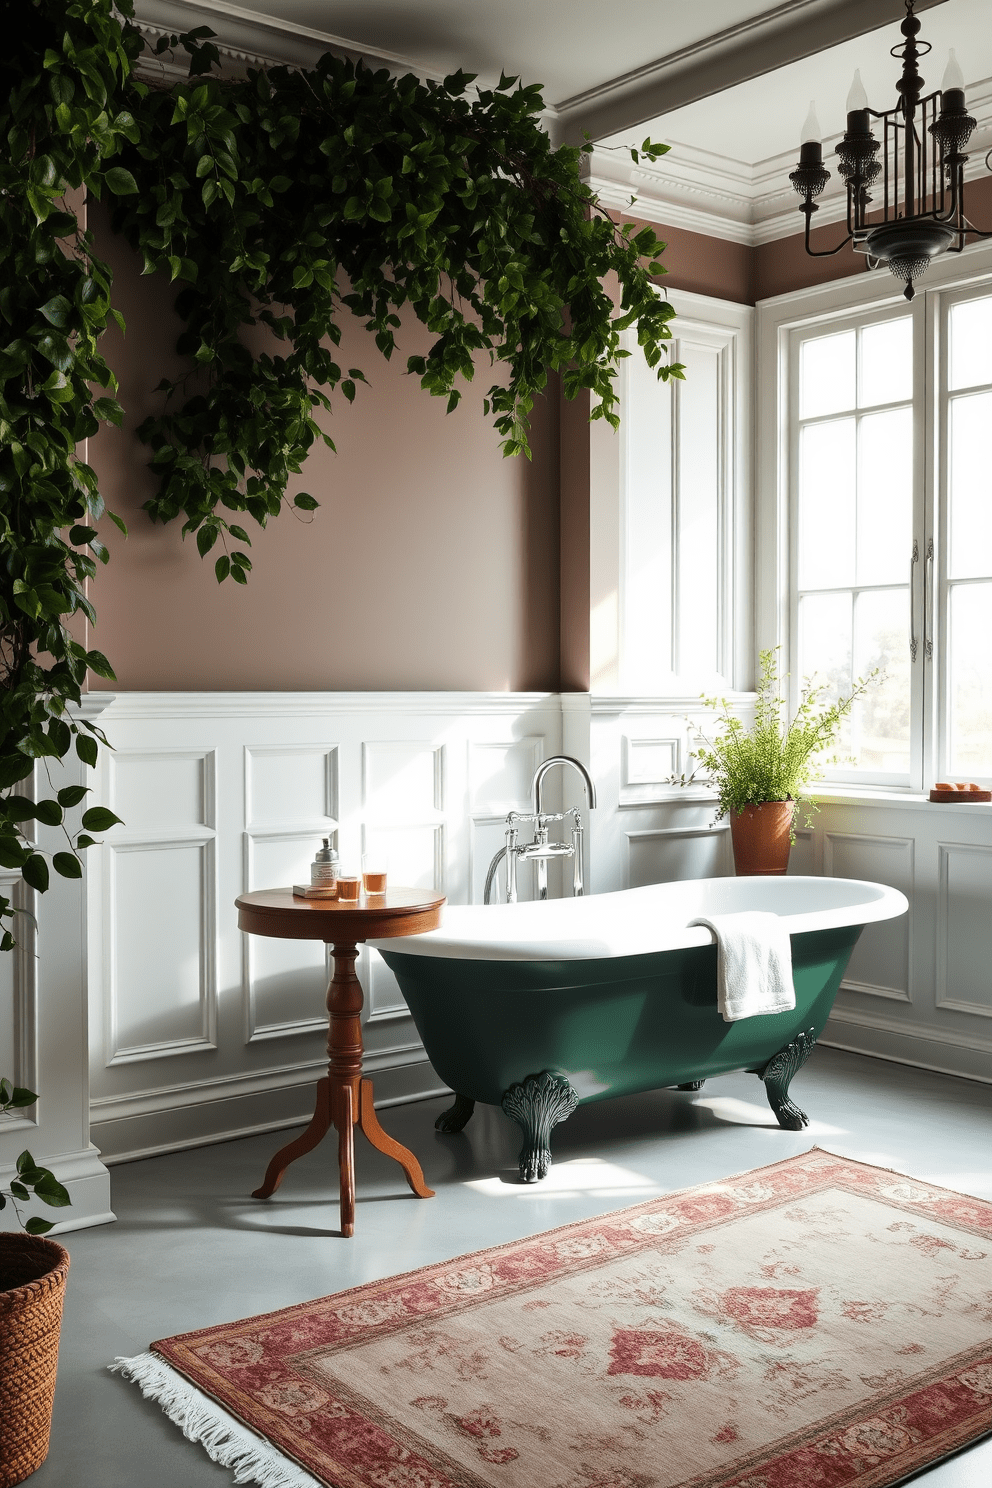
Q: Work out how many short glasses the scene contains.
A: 2